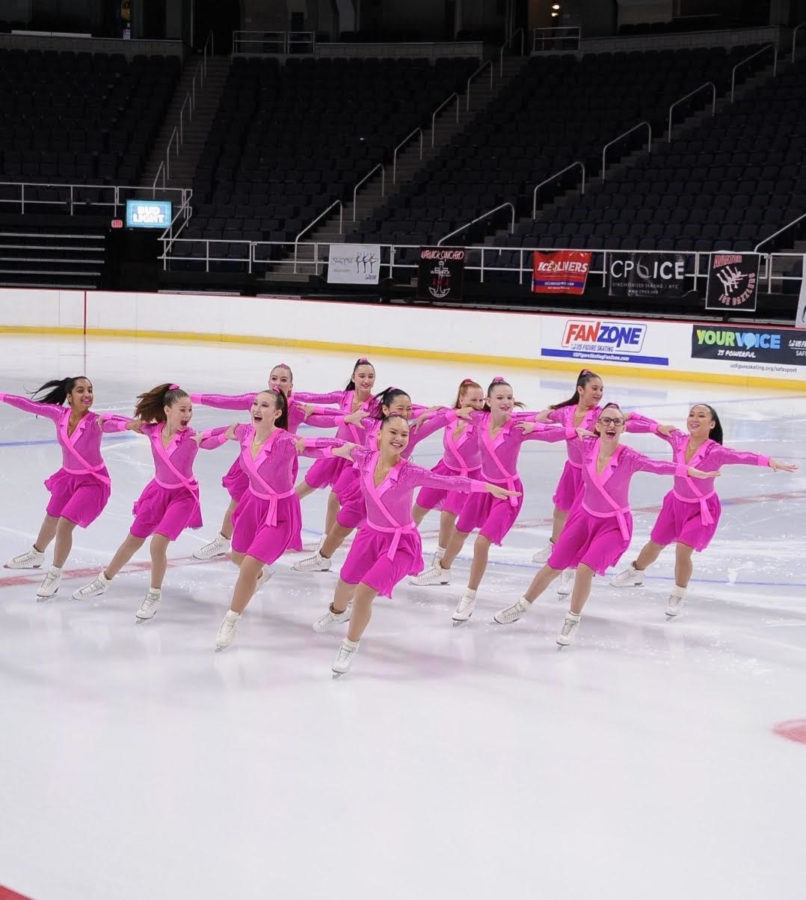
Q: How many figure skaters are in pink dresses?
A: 12